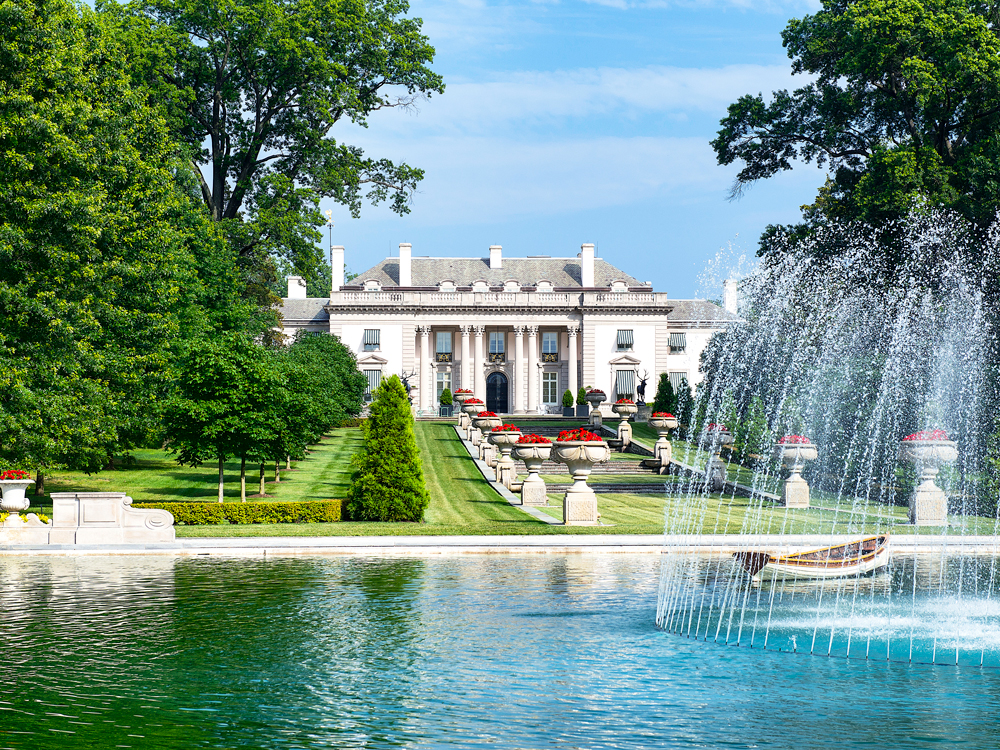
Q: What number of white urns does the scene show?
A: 13